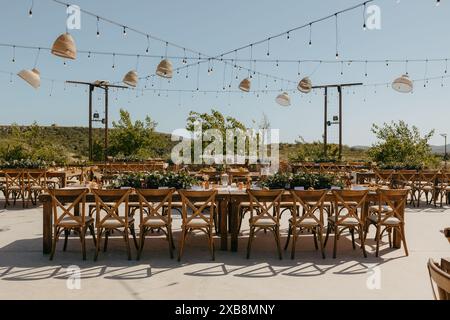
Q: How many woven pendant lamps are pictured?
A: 8